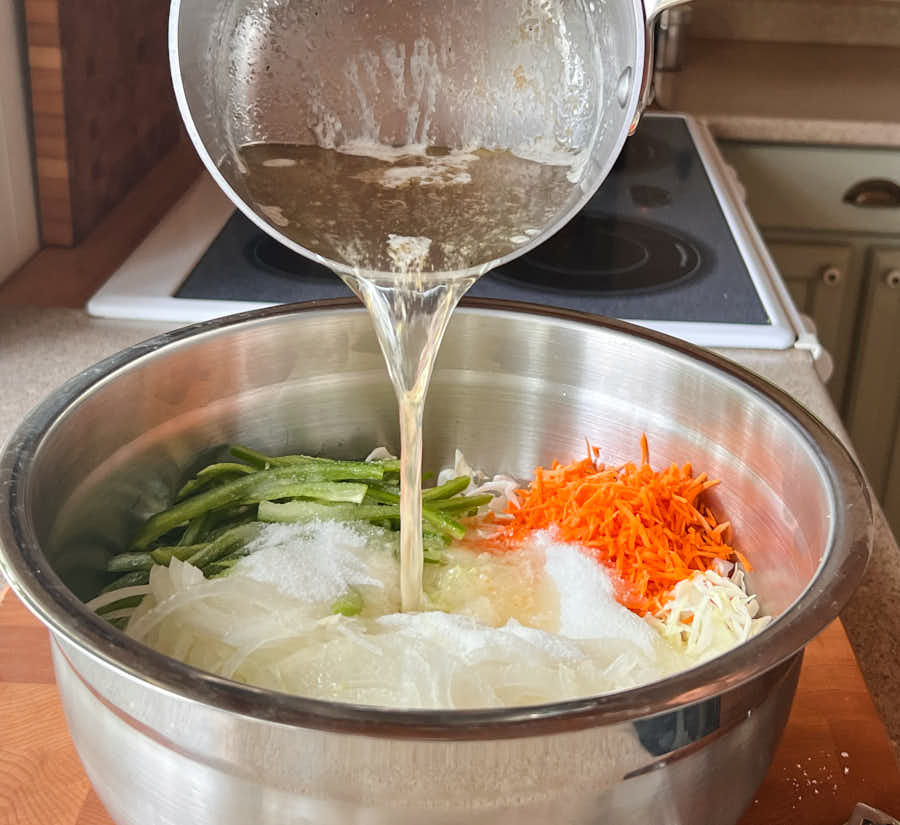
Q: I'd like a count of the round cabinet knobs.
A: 2